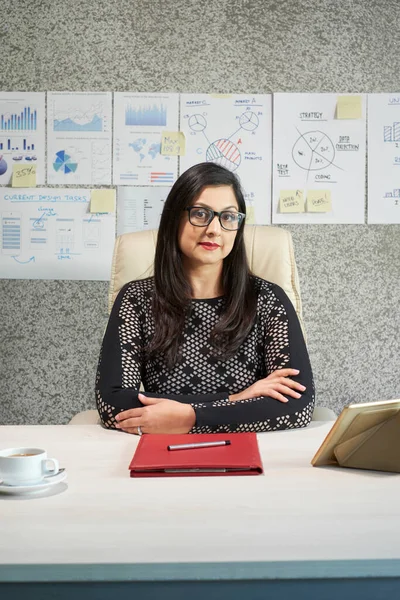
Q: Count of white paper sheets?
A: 8